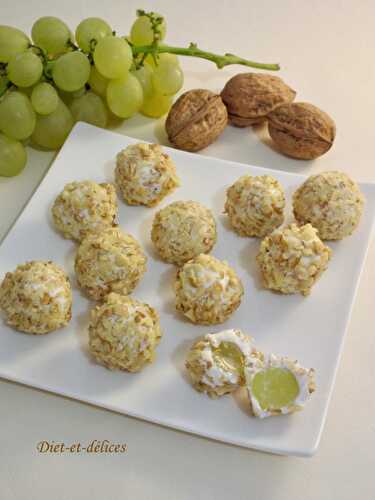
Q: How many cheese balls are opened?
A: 1